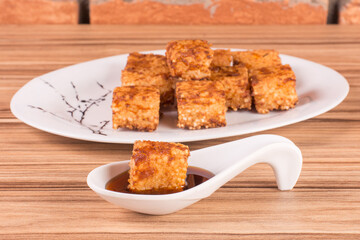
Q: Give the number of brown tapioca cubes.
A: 9